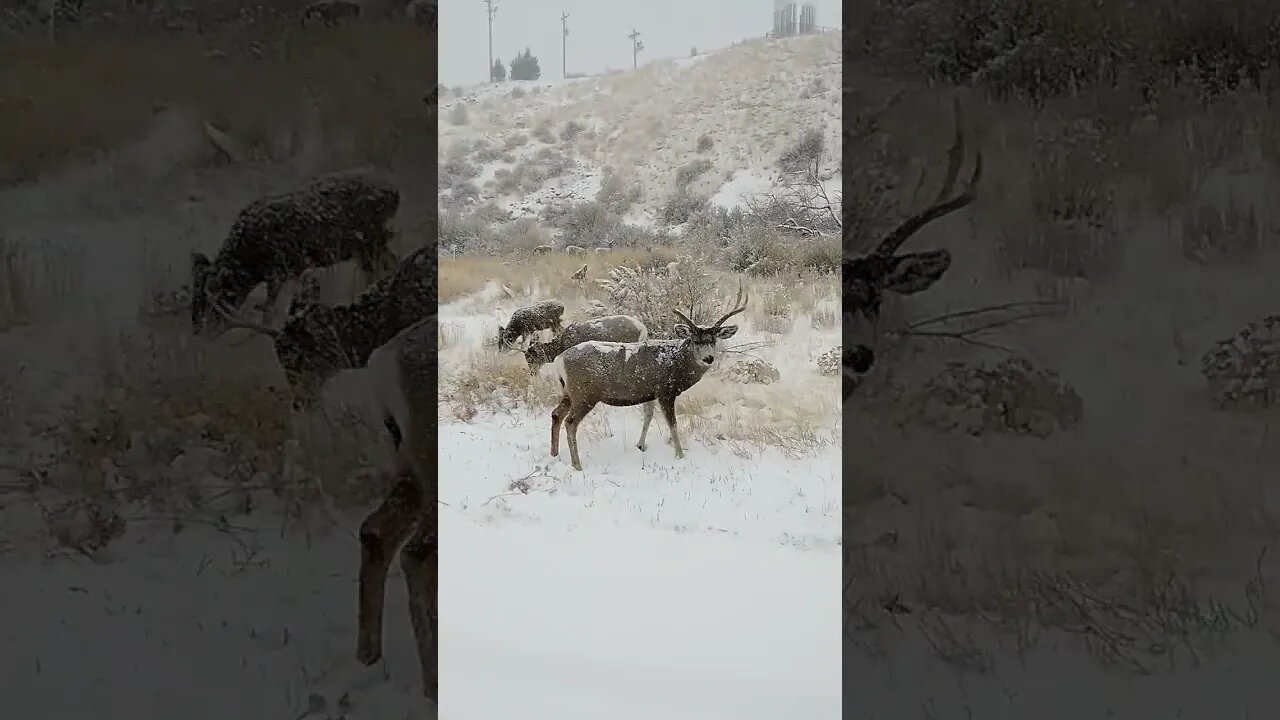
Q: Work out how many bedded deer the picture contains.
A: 0